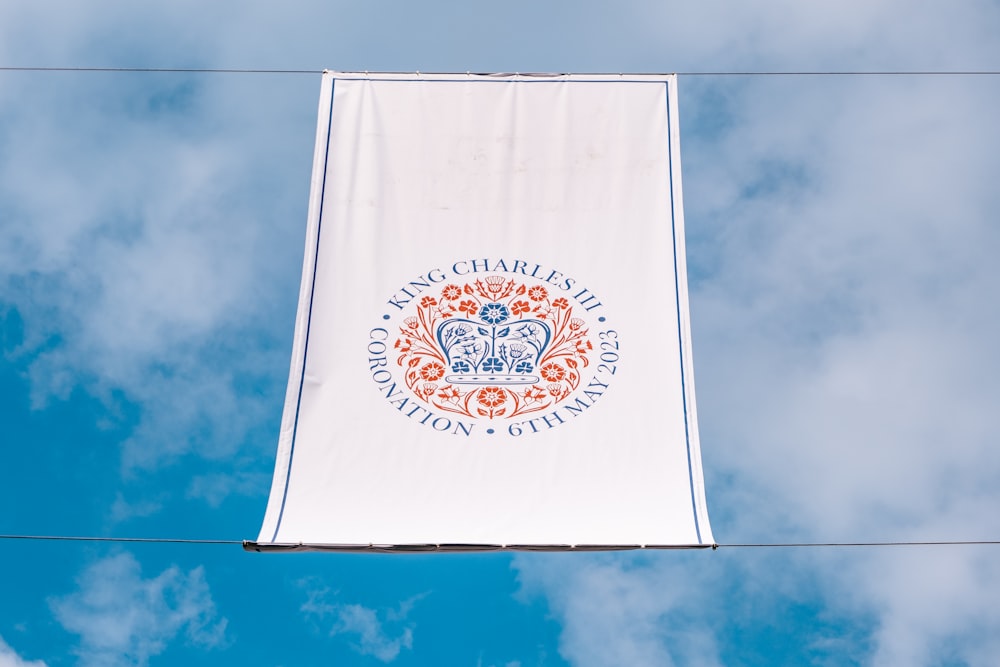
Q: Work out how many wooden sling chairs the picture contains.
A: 0